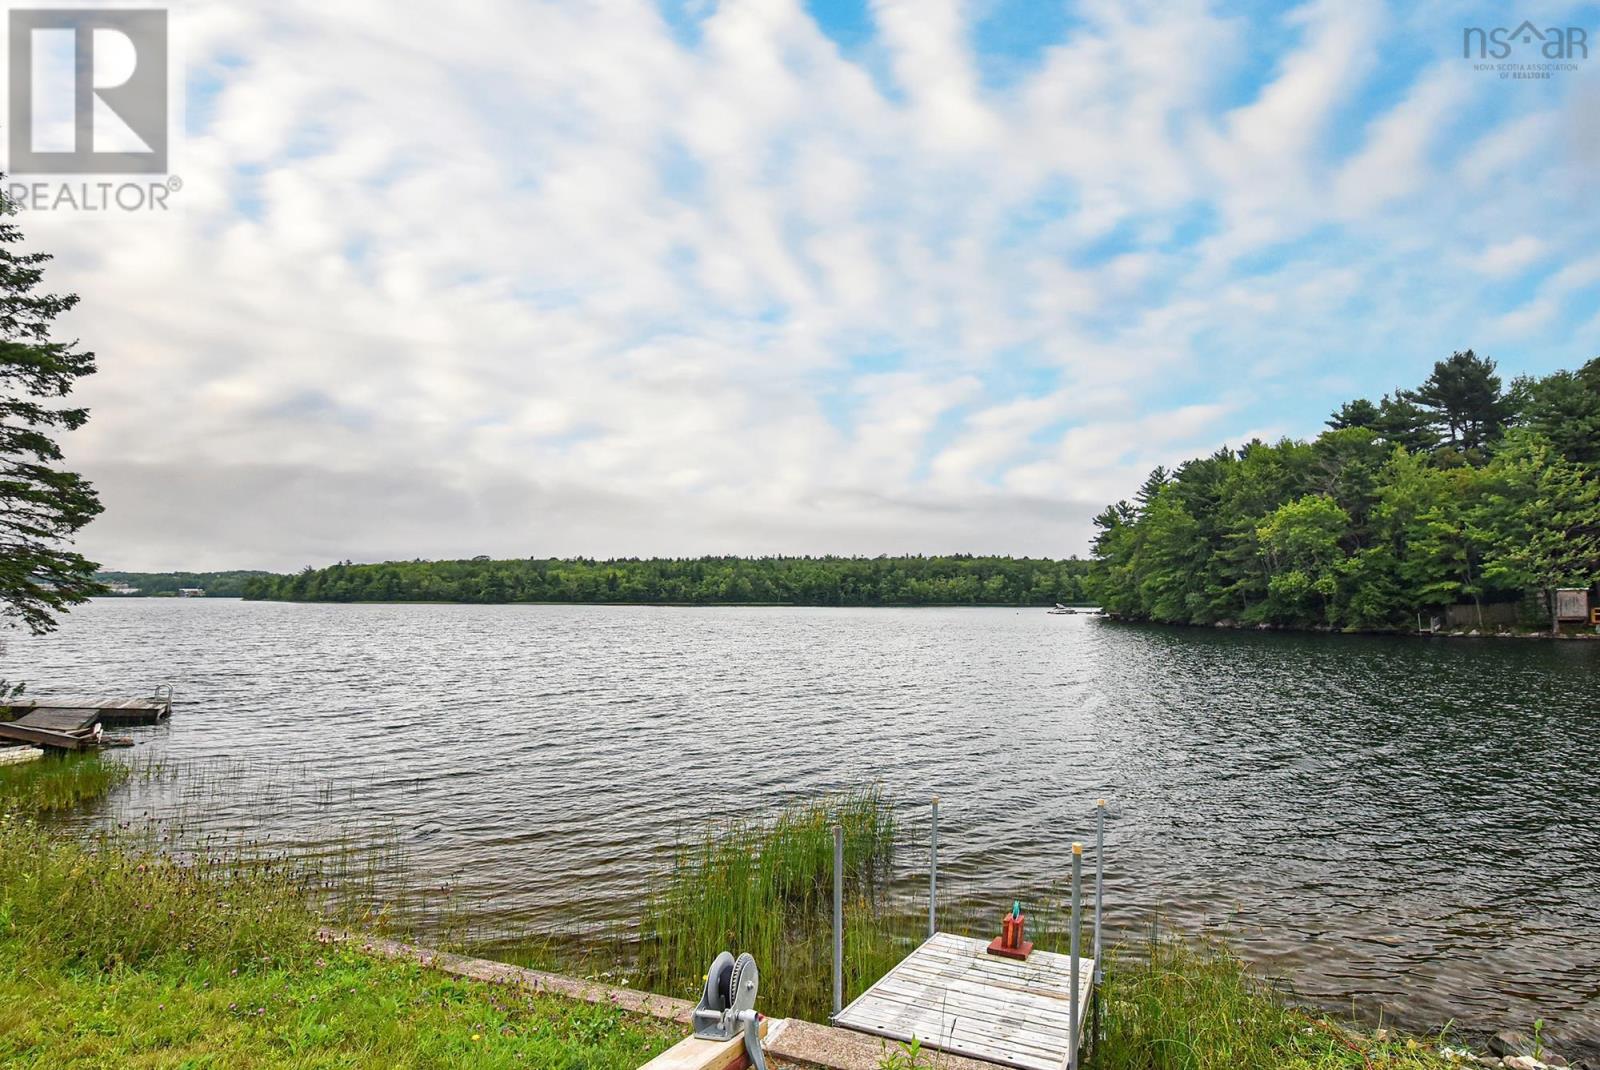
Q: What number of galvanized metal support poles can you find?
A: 4